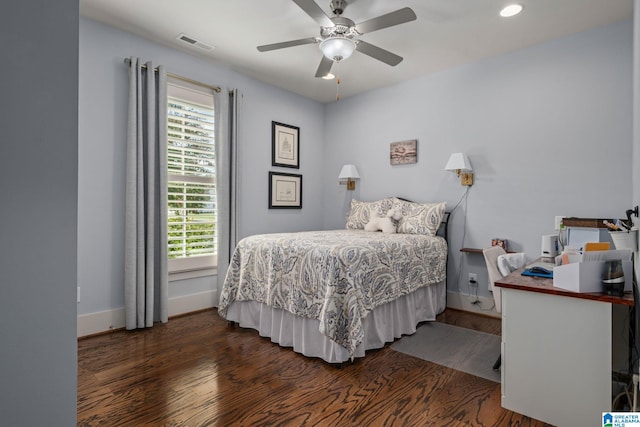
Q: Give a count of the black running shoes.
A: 0